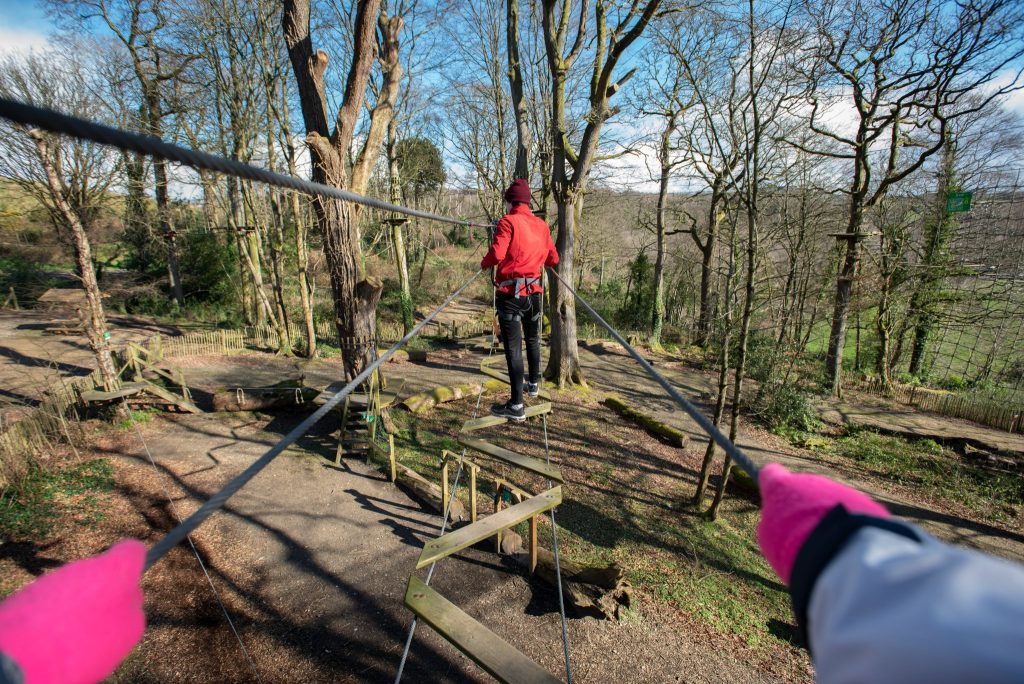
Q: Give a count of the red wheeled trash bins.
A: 0